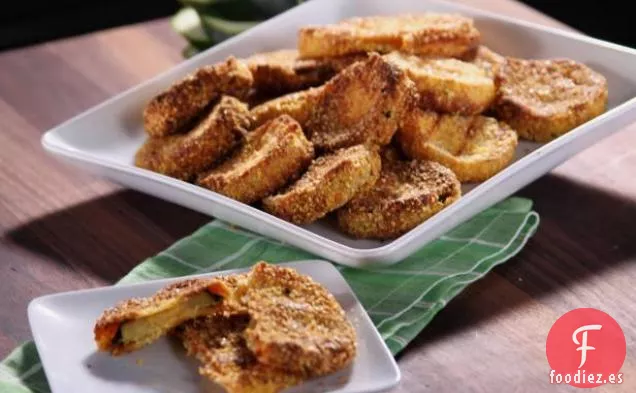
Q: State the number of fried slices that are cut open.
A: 1